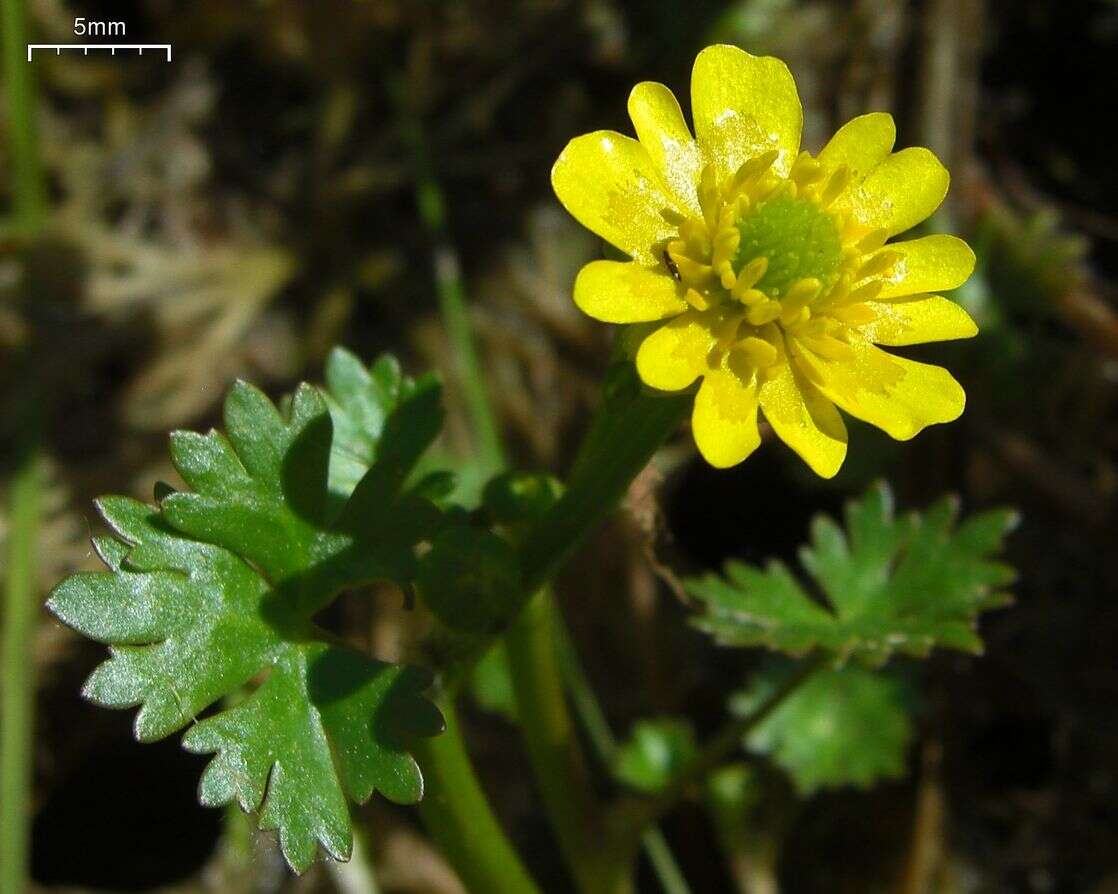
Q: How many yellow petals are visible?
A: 12